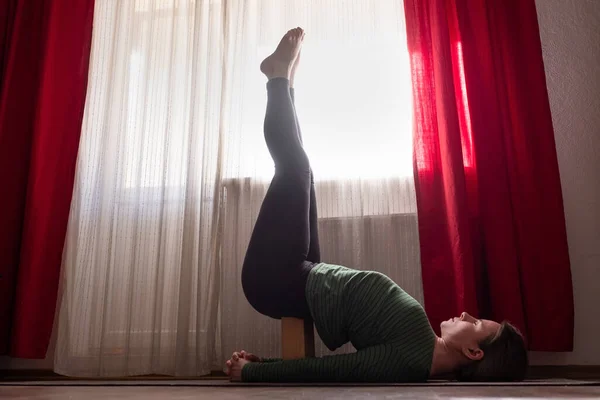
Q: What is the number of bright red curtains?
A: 2